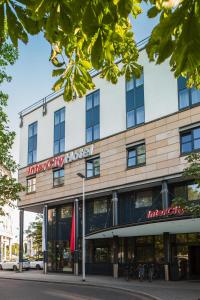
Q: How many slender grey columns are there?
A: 5